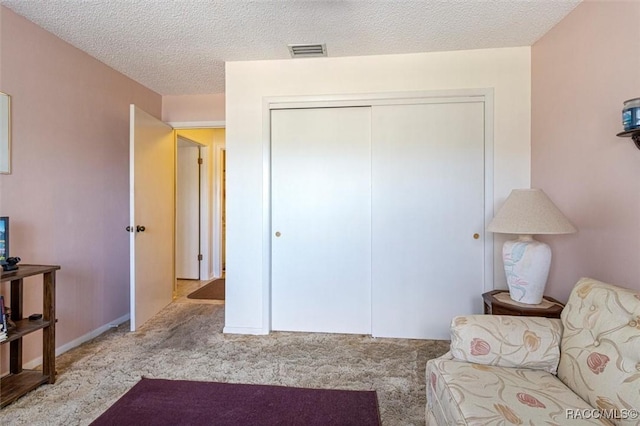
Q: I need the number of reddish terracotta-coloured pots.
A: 0